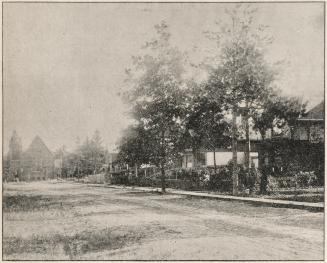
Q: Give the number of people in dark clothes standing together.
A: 0